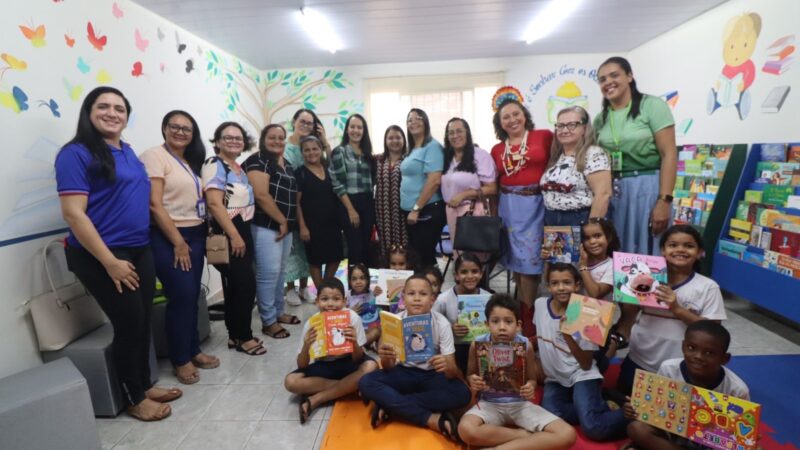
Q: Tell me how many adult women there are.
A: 13